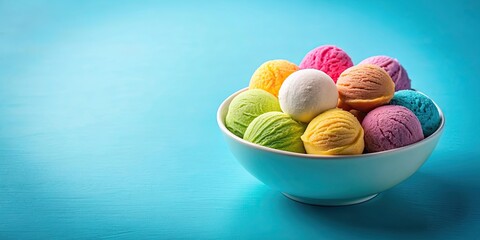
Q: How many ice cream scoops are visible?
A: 10